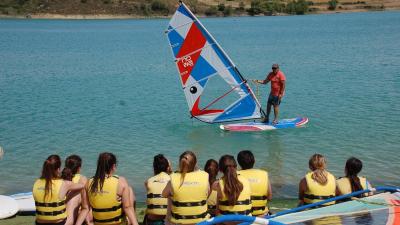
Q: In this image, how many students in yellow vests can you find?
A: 10